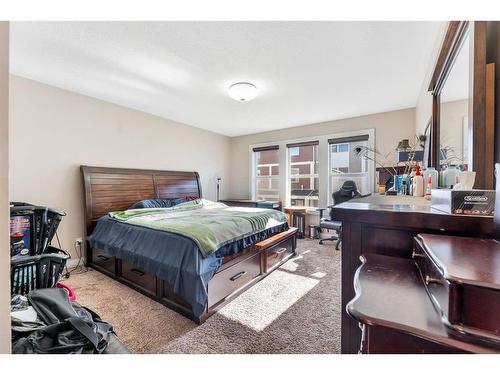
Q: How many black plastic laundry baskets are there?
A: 2